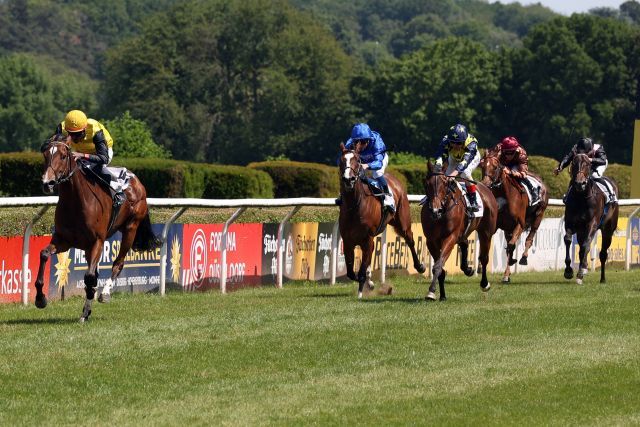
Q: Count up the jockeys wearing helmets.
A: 5